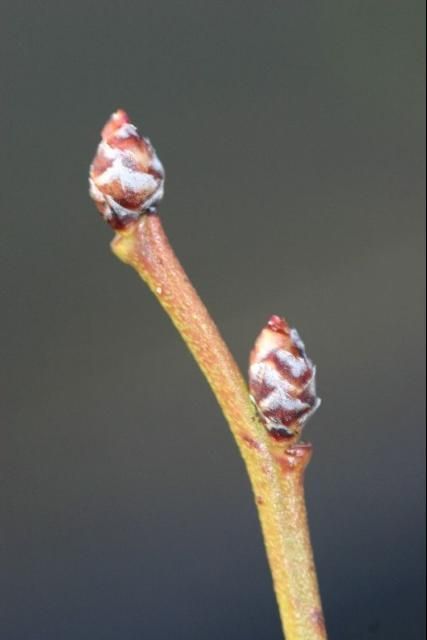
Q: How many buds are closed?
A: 2